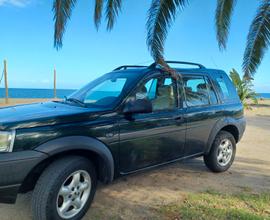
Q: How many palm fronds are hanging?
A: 6